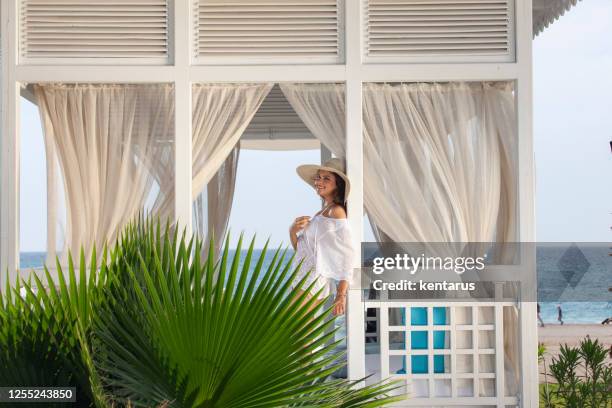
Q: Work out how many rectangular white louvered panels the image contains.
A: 3